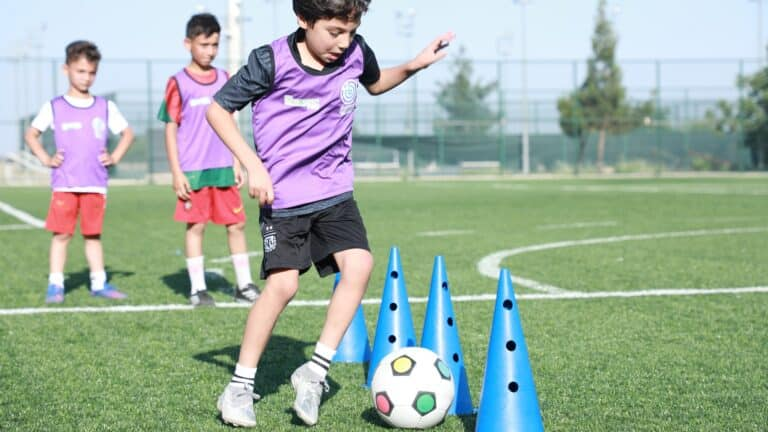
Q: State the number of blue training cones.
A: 4